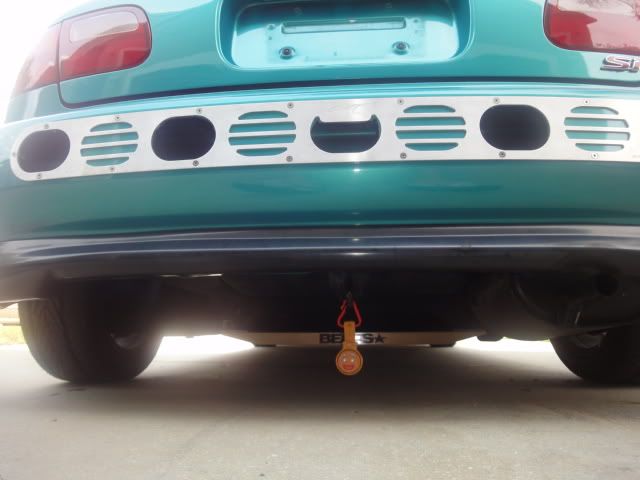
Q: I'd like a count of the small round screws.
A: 15